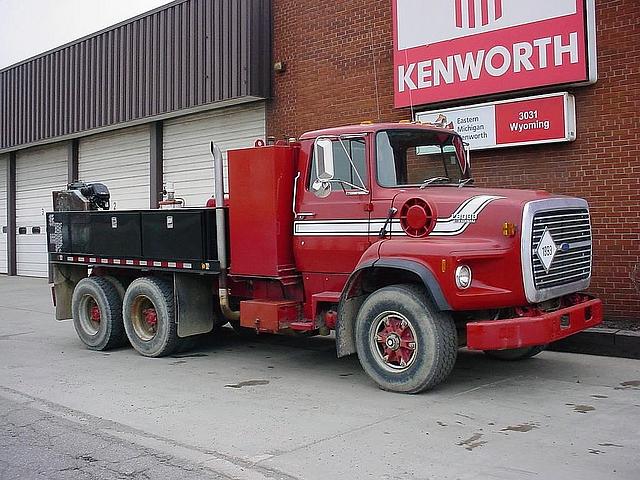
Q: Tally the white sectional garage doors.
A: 4